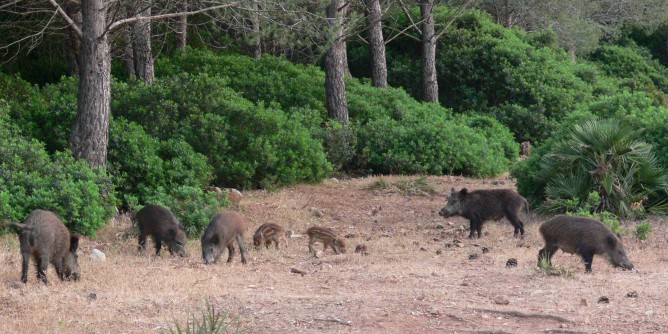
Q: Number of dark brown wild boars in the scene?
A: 5